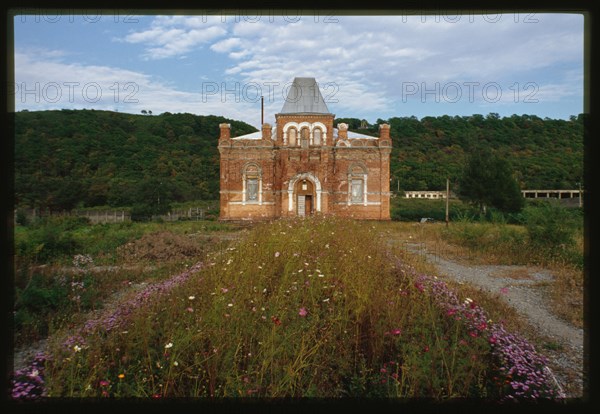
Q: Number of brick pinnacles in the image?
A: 4